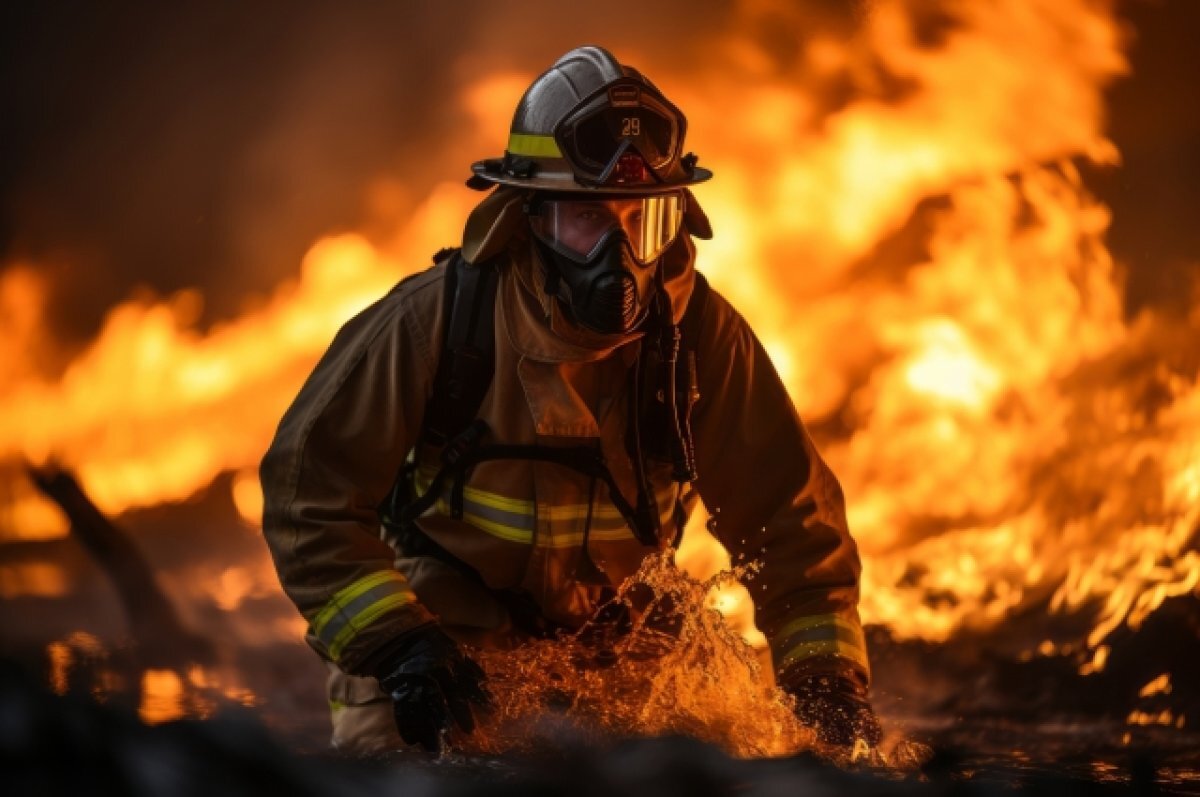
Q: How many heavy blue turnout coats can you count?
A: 0